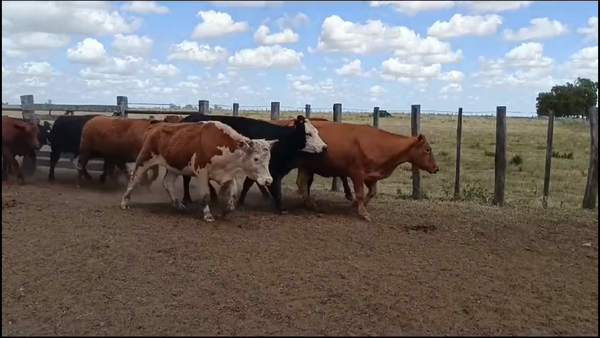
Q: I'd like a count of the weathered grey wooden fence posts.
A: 13